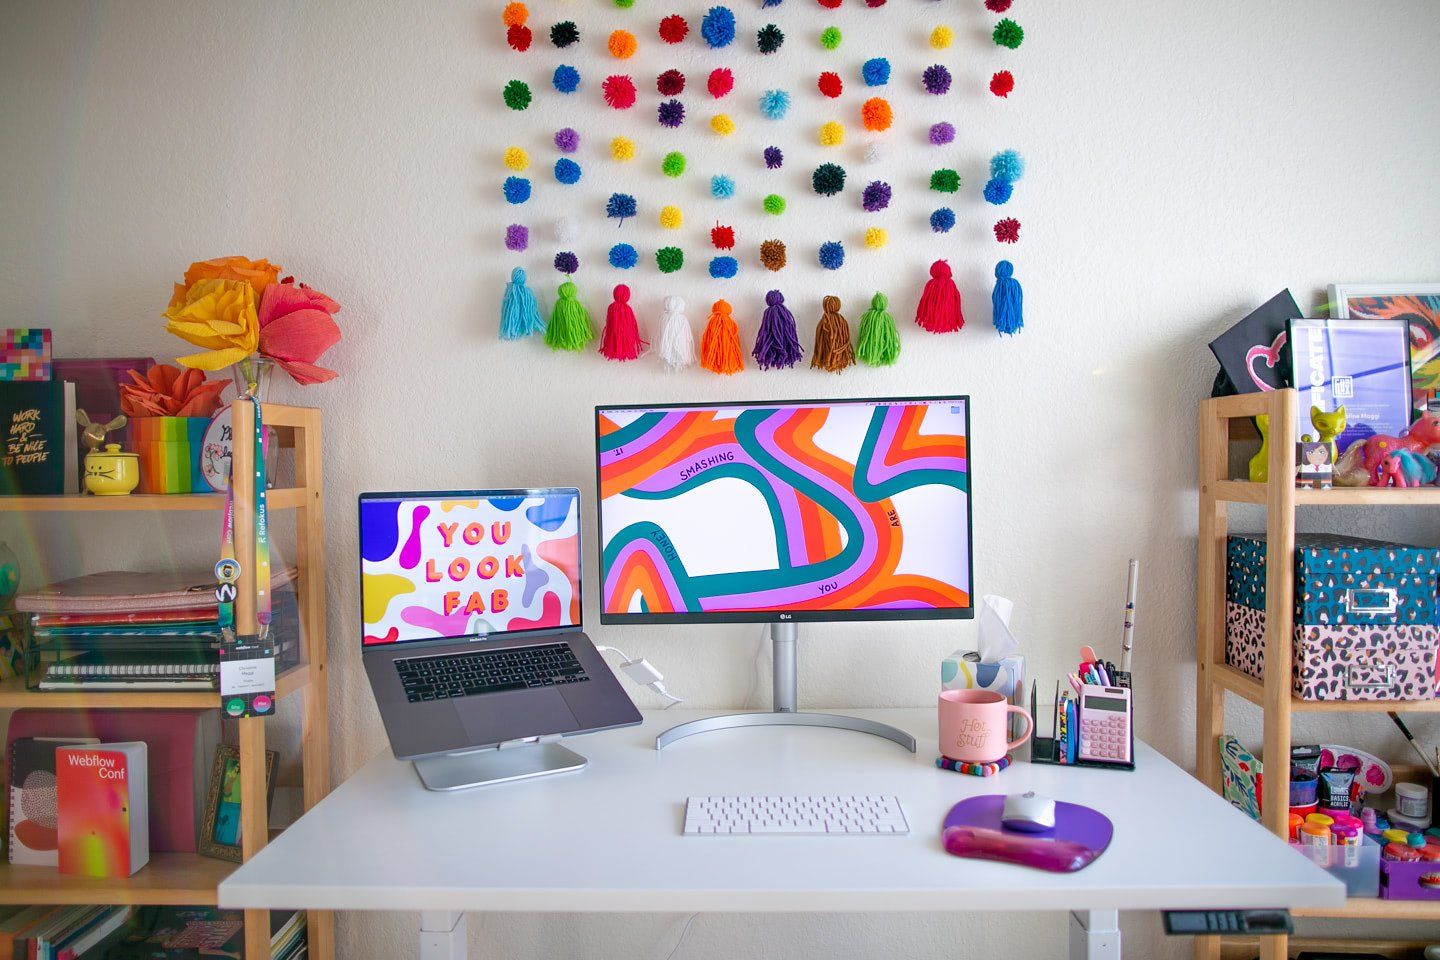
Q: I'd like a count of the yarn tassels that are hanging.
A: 10